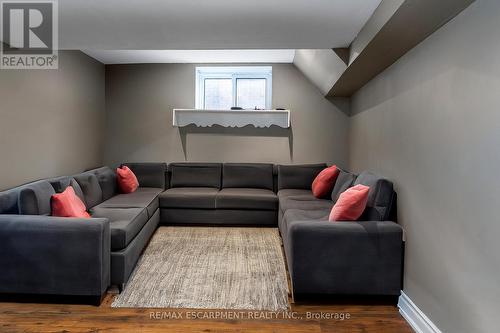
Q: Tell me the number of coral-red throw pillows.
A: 4